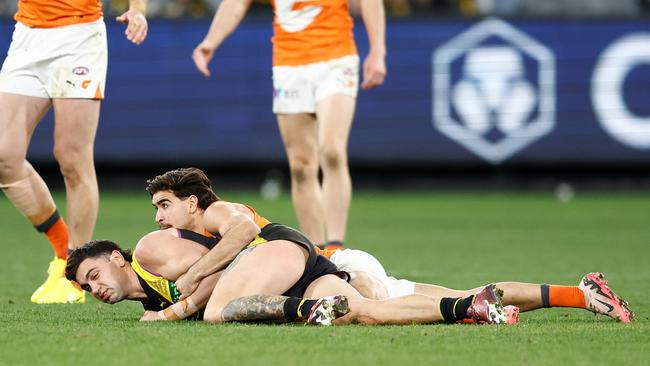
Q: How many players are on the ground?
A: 2